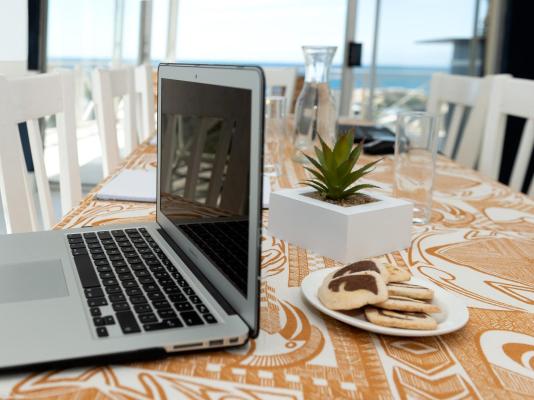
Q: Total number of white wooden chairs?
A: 6